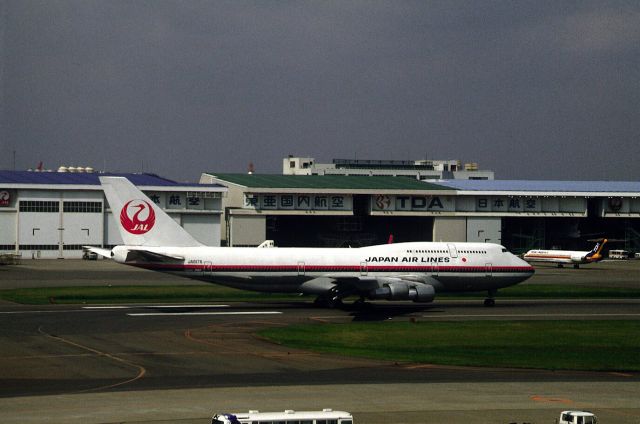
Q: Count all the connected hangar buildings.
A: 3